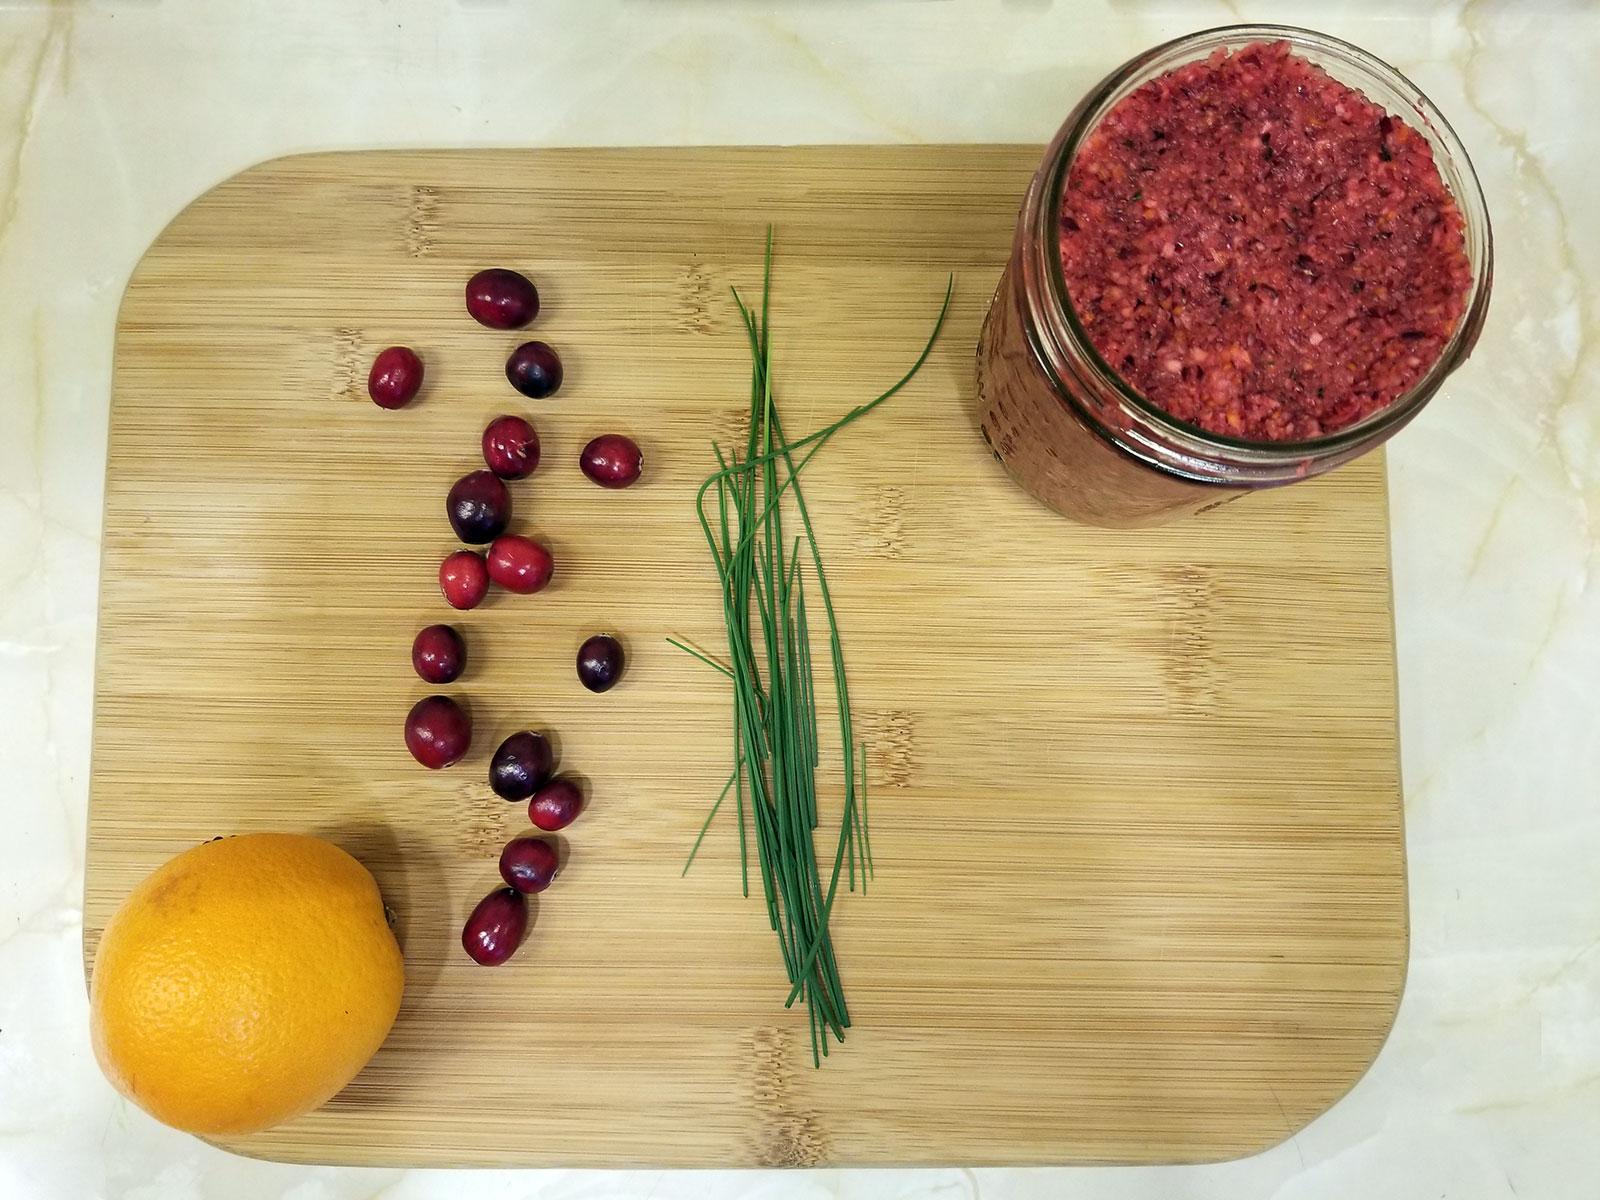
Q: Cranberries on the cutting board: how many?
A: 15